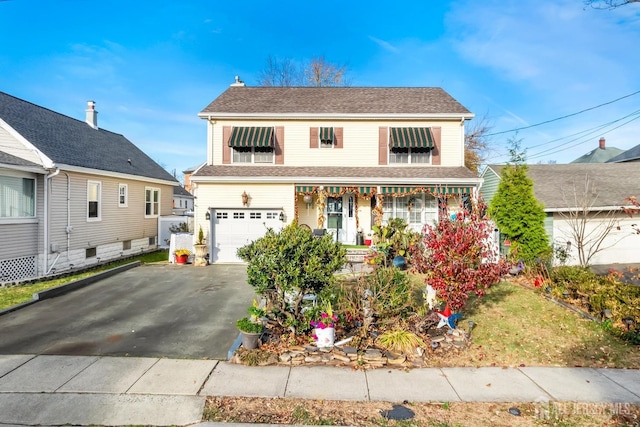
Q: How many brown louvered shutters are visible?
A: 6